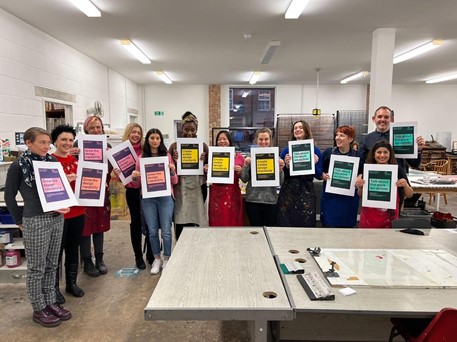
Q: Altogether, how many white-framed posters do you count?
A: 12